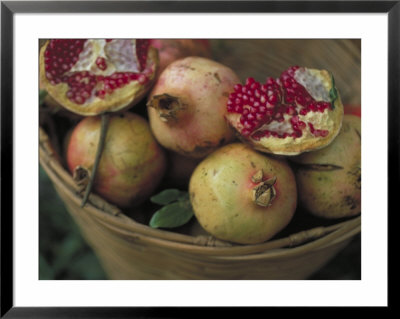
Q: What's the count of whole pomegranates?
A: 4